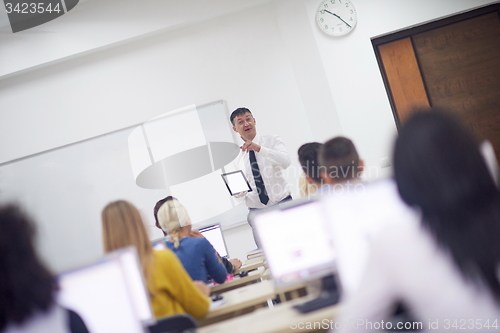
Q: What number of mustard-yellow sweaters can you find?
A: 1